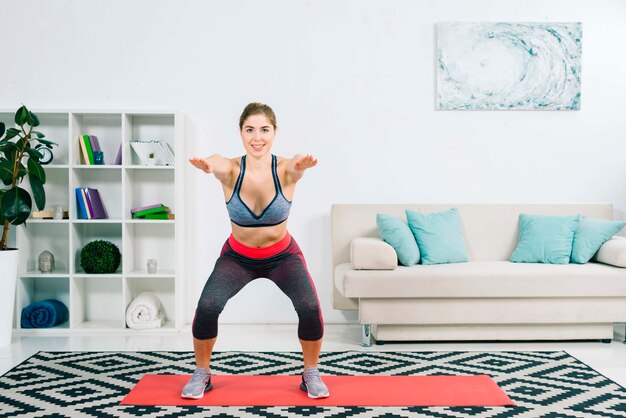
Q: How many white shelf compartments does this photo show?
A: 12